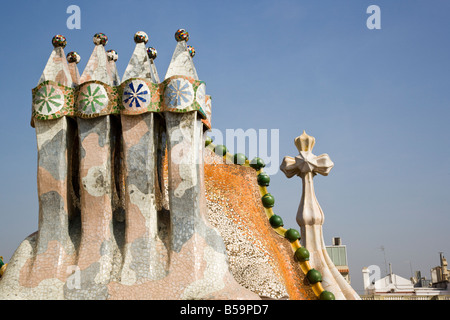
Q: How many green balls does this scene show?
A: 11